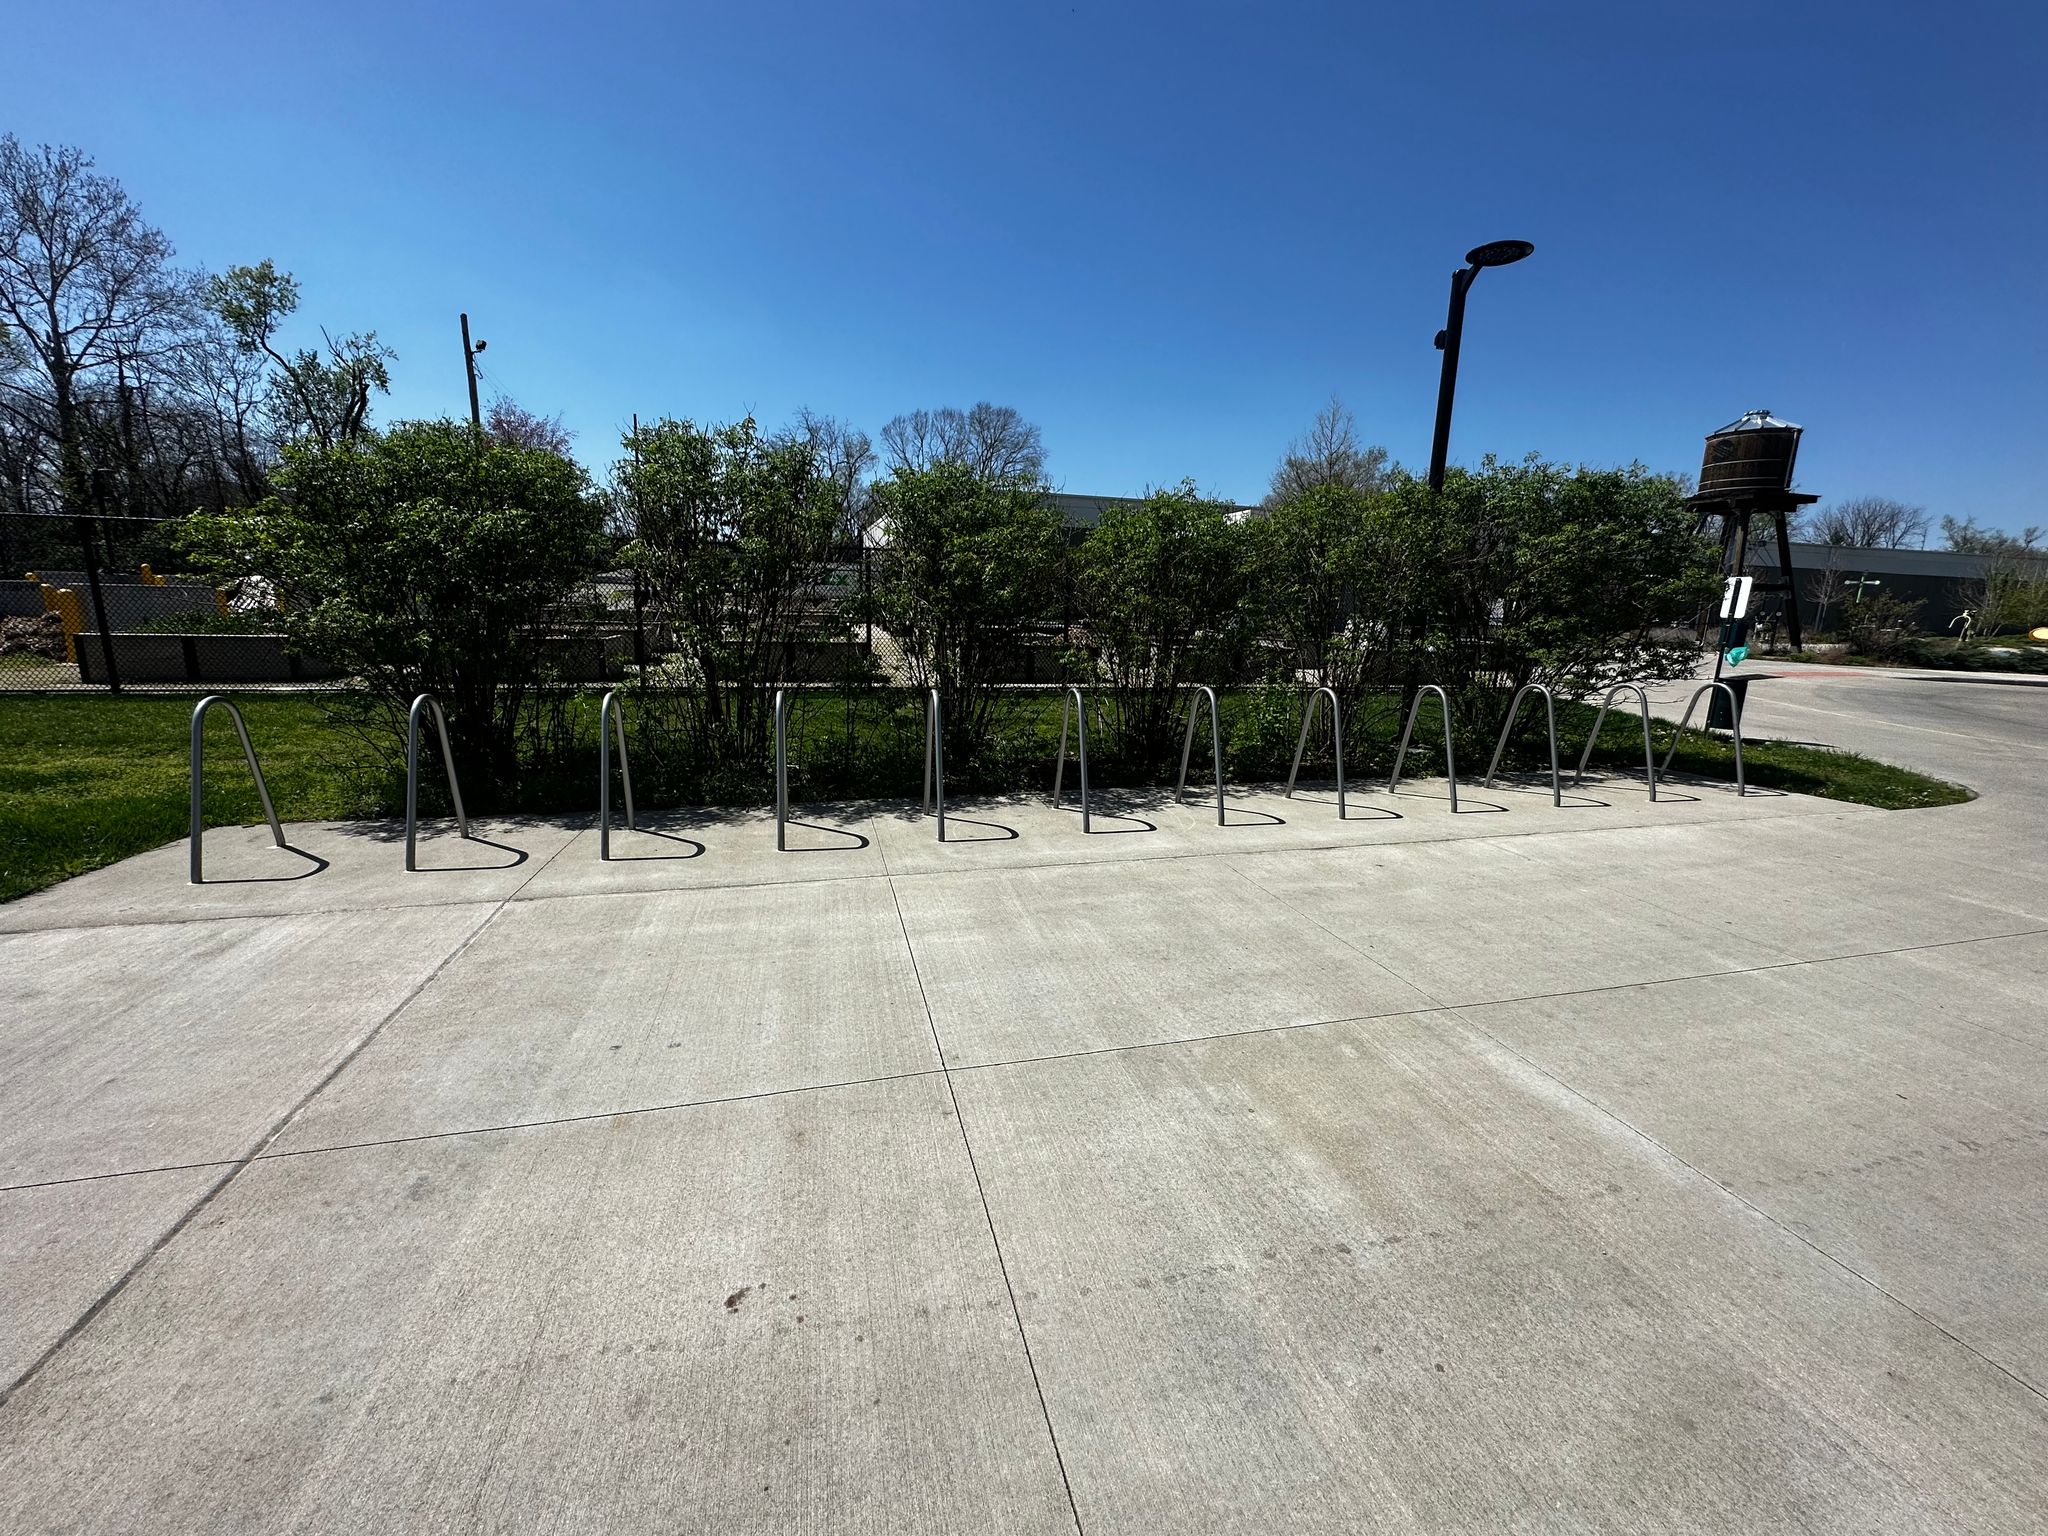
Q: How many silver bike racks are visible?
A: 12